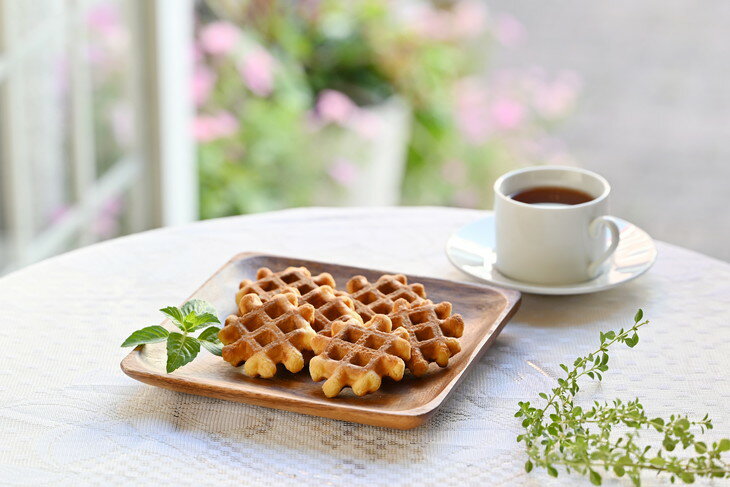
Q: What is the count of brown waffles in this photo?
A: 6